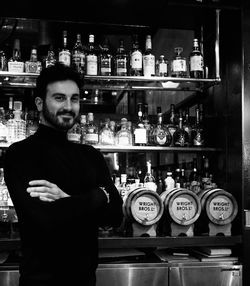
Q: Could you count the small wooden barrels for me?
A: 3